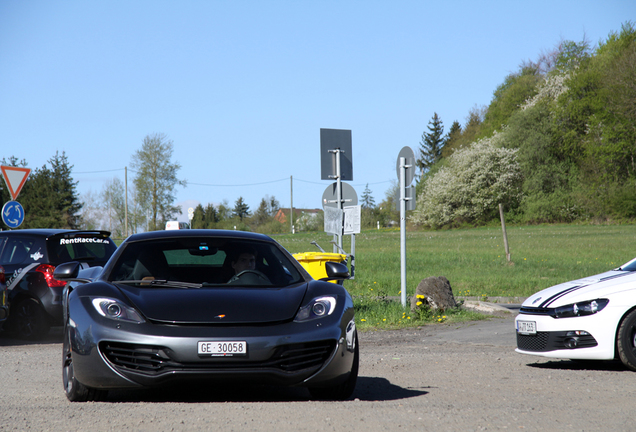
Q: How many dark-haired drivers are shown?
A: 1